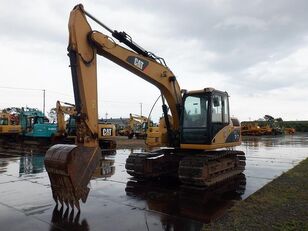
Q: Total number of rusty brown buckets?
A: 1